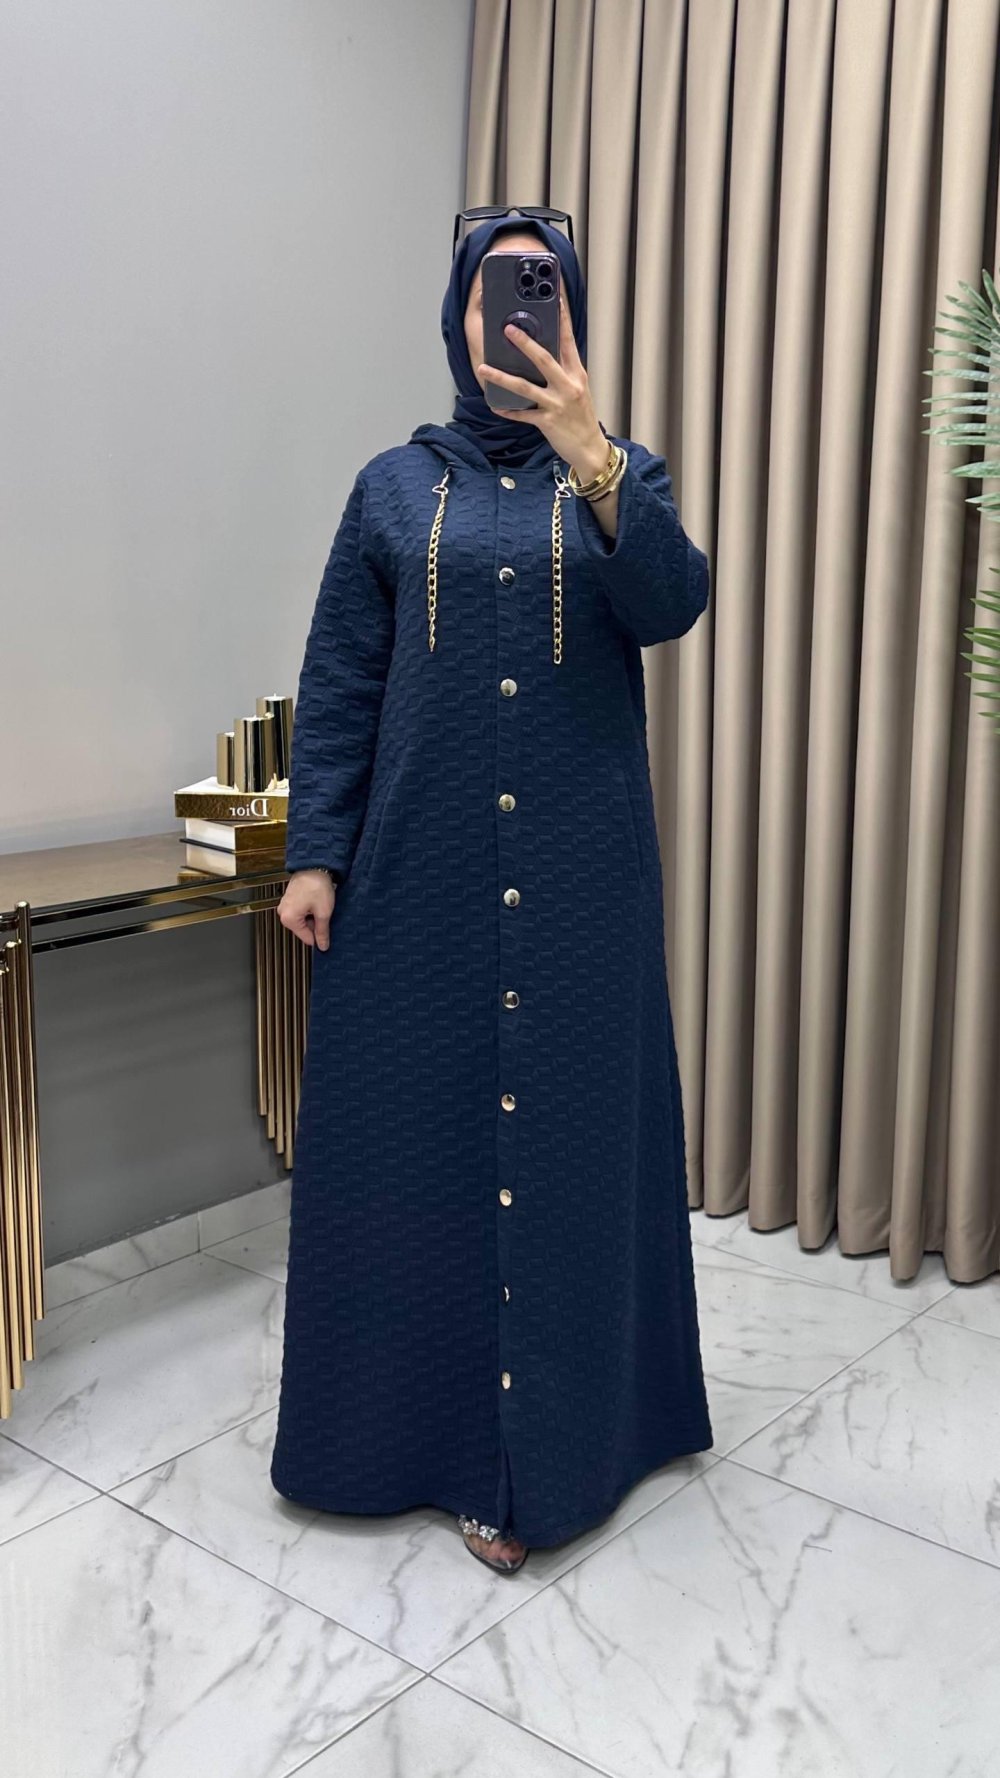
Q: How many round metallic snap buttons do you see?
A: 10